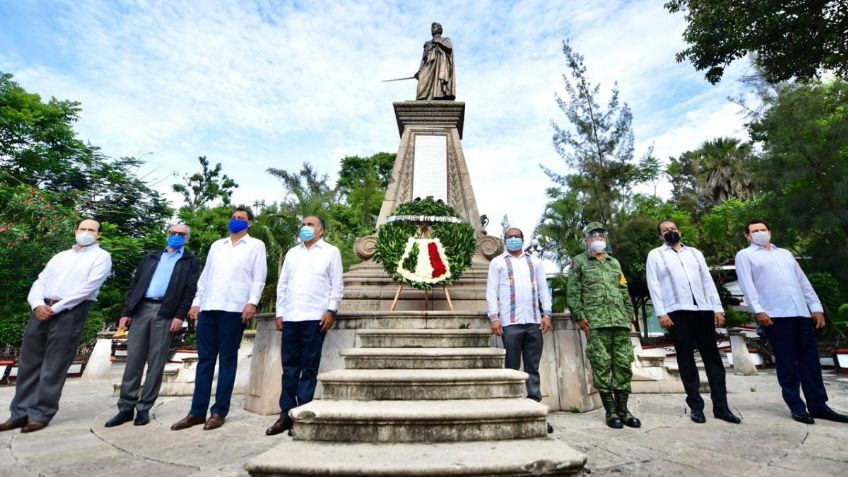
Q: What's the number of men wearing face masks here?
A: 8